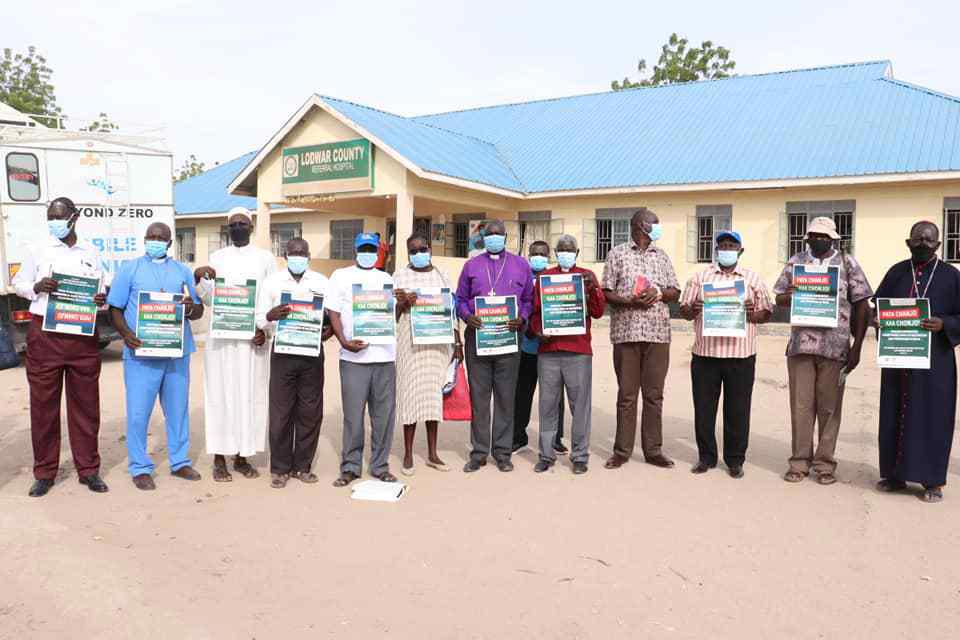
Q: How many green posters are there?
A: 11